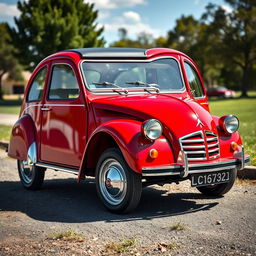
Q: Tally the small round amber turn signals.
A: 2